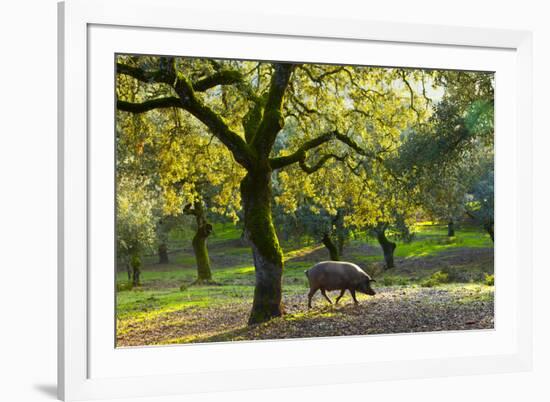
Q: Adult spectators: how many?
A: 0